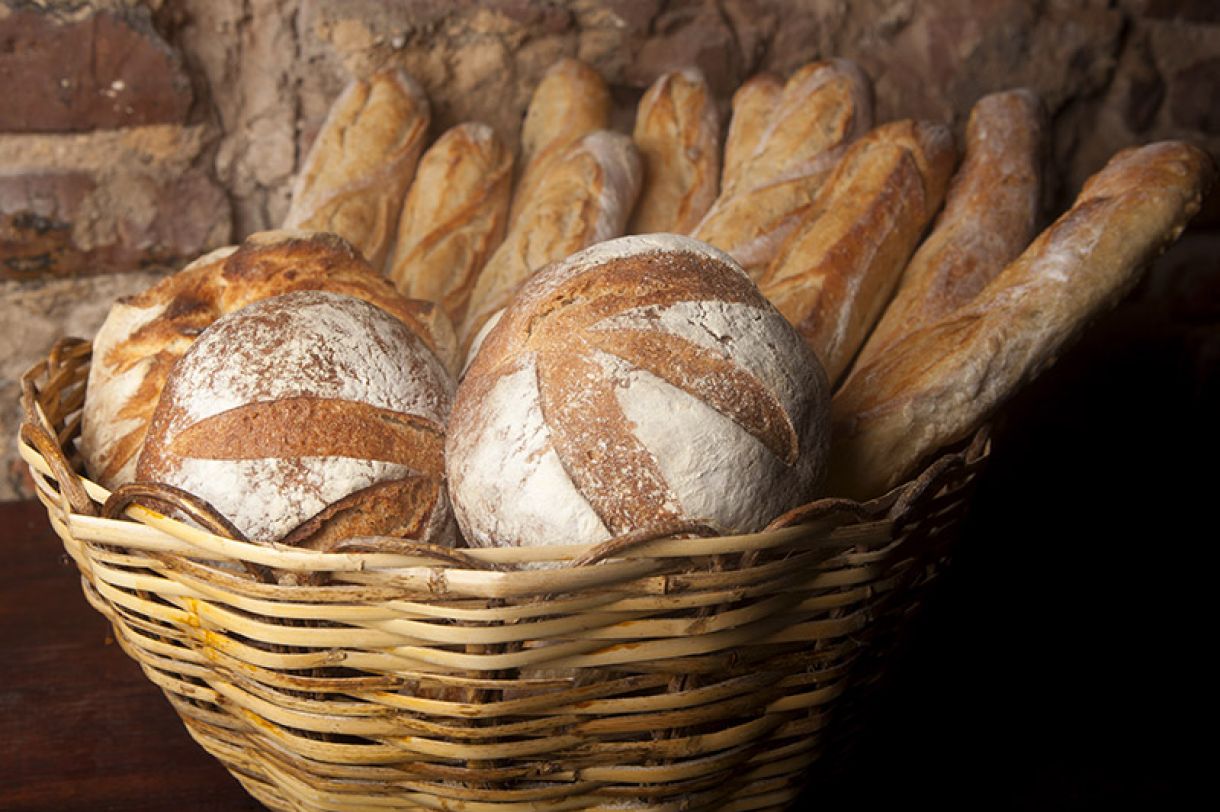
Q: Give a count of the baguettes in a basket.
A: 10